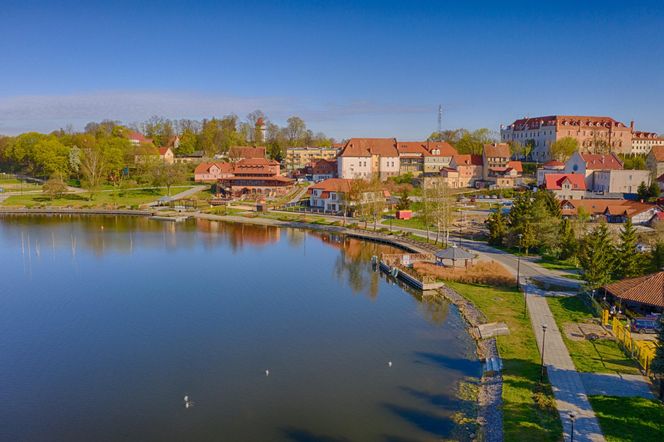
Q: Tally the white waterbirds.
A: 4